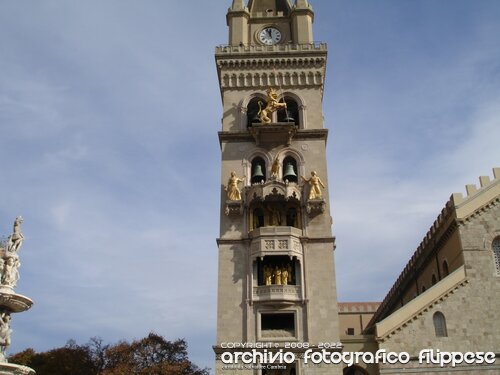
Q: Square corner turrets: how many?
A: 2